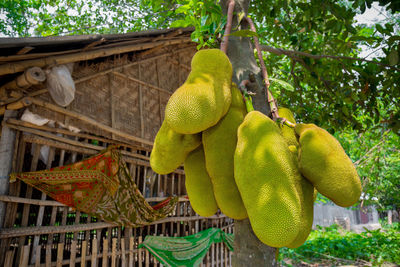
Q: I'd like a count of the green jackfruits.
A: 7